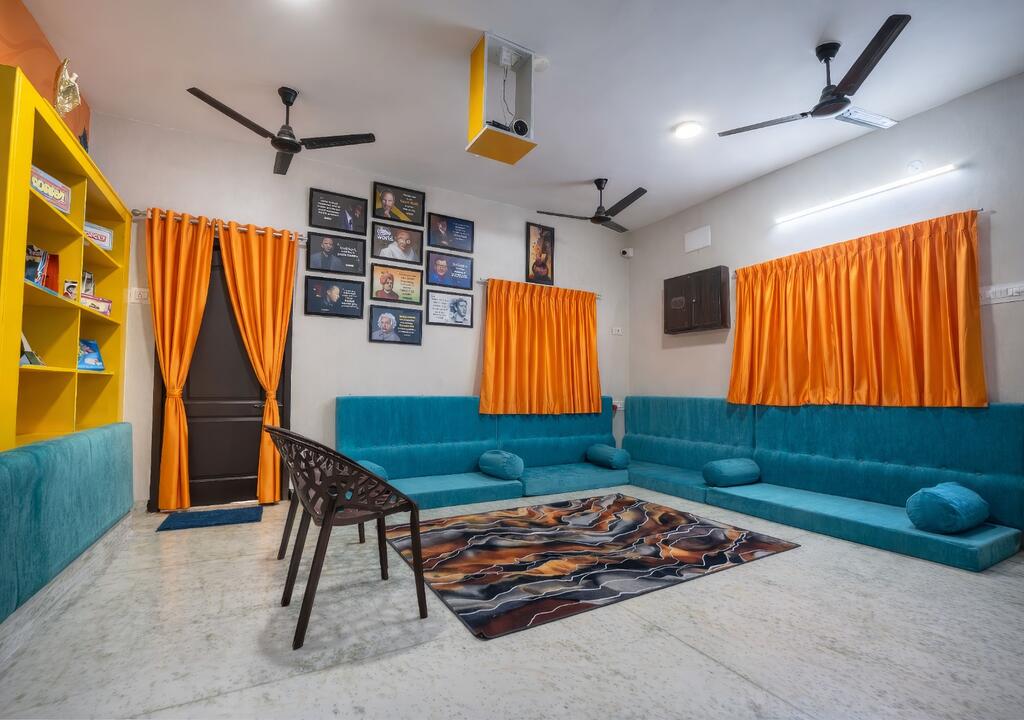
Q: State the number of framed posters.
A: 11